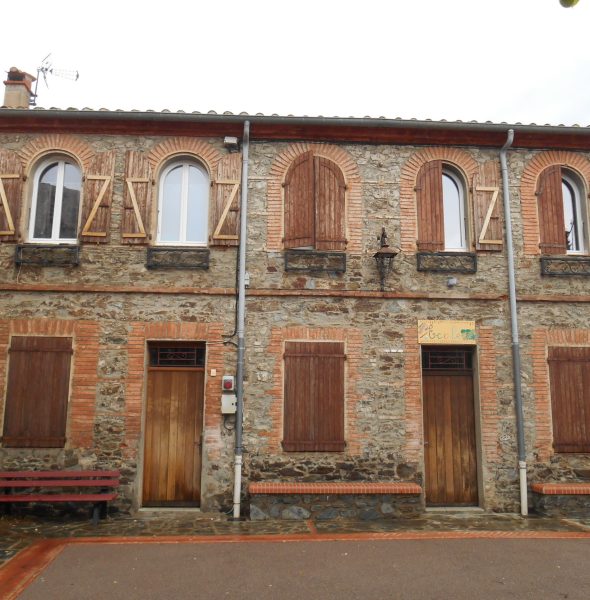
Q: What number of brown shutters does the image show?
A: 12